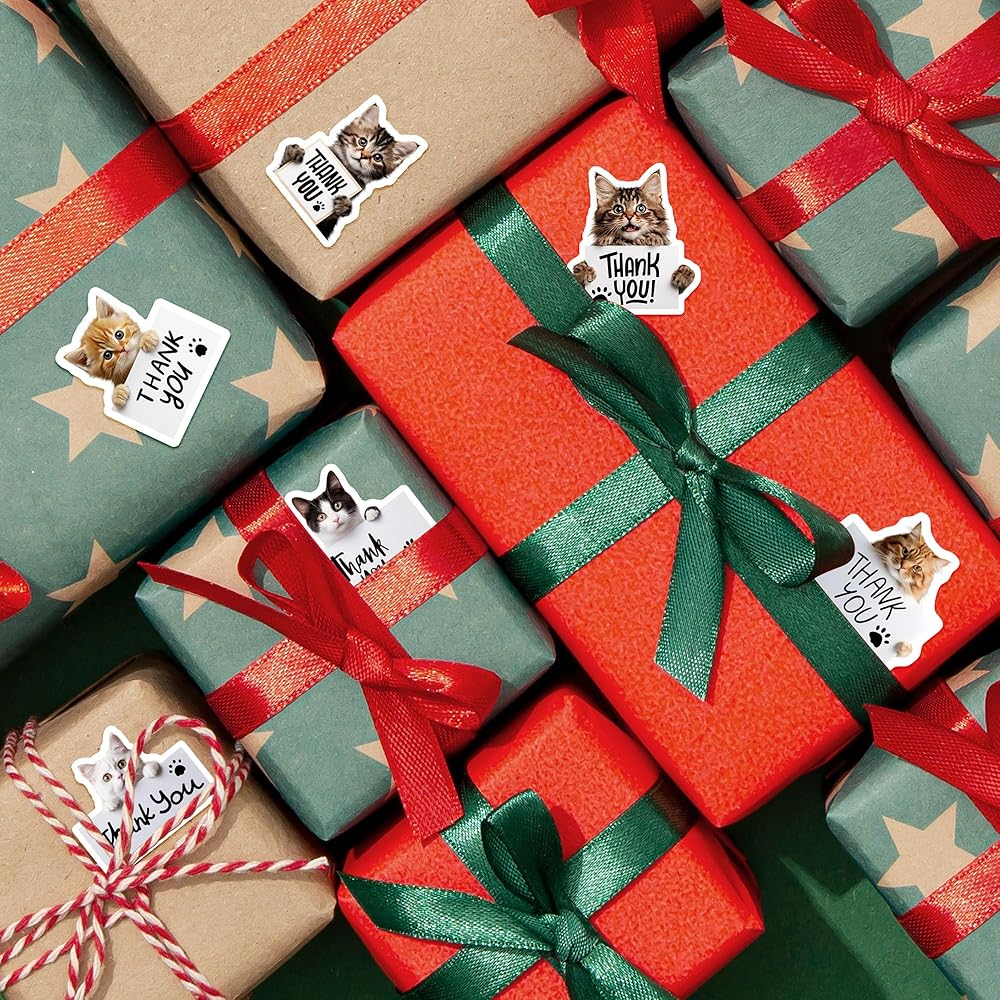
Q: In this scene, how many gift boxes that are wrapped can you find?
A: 9